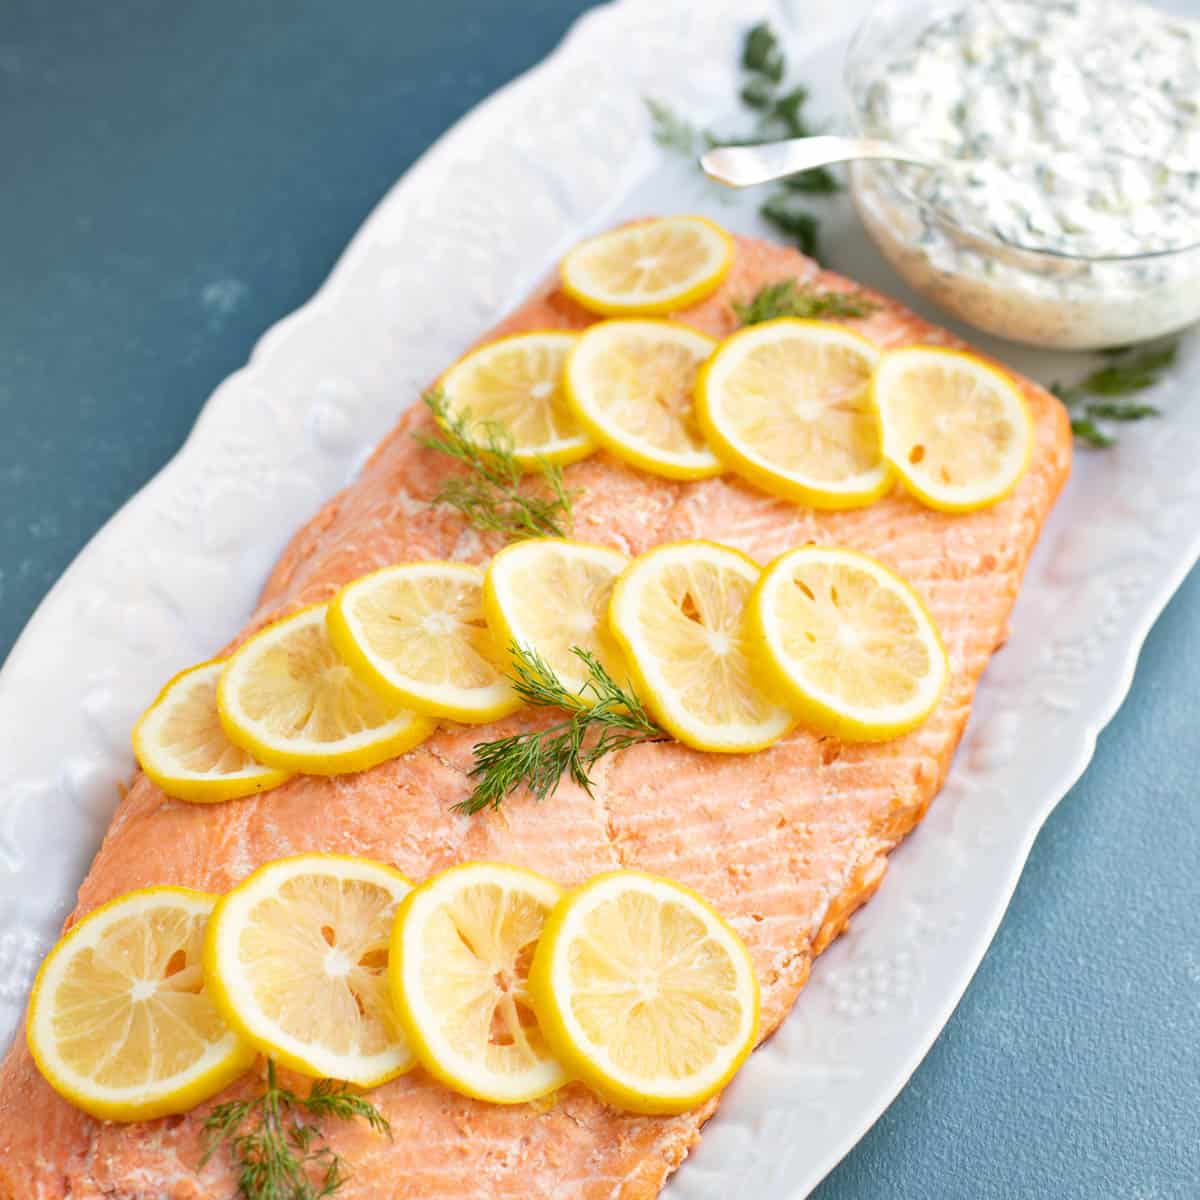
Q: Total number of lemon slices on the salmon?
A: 15